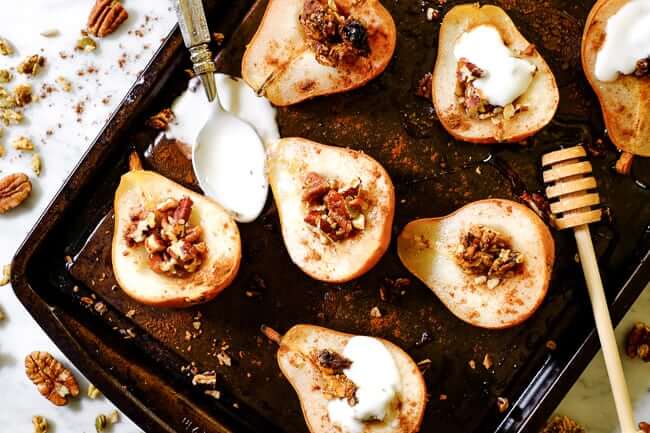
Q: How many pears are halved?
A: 7